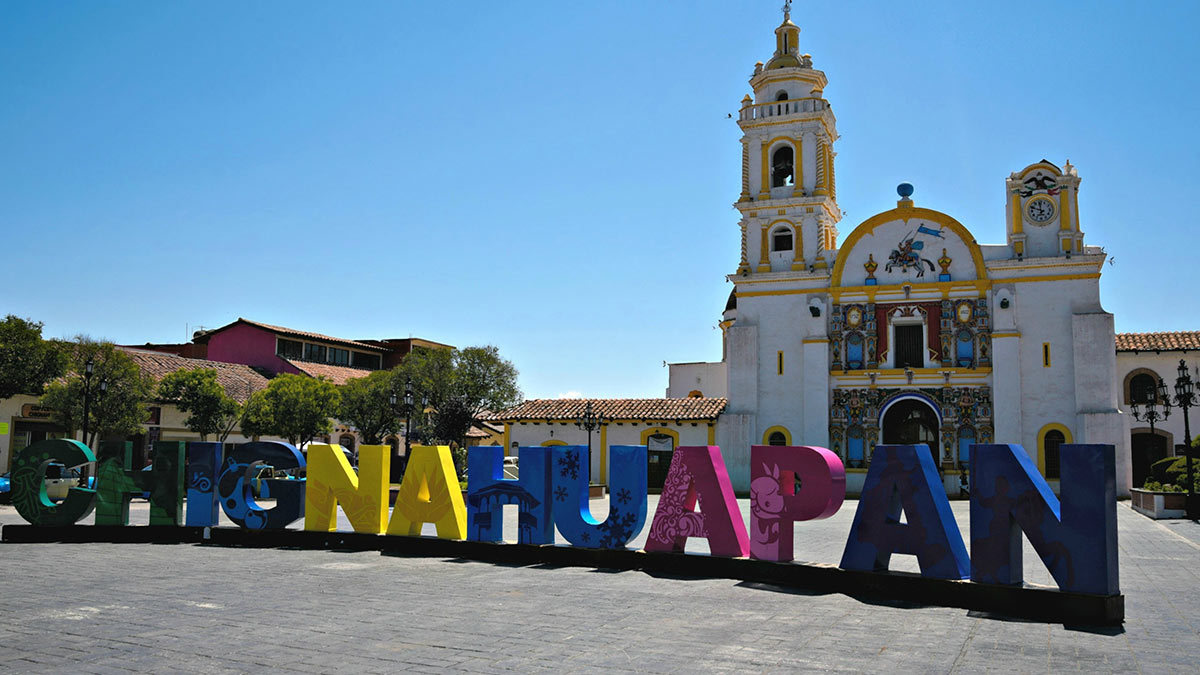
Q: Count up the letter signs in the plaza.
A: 12